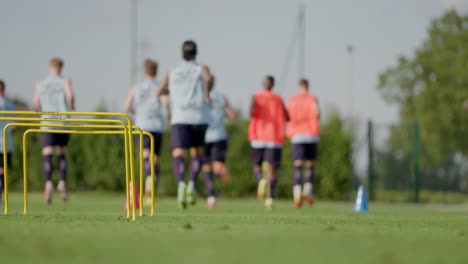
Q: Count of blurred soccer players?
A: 7